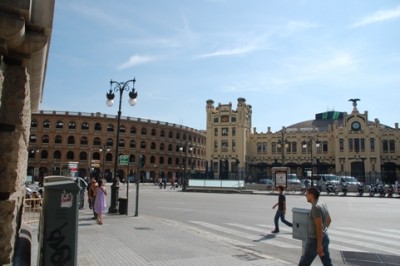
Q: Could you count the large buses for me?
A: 0